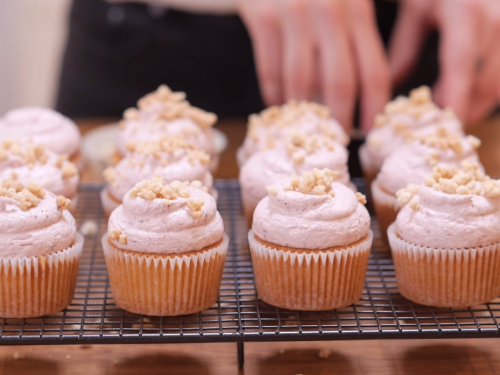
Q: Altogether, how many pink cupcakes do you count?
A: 12